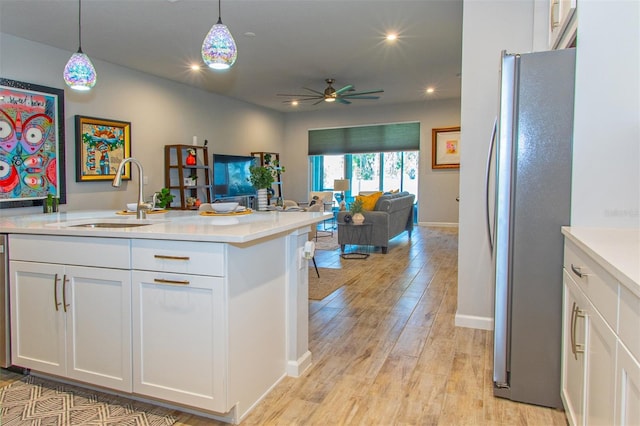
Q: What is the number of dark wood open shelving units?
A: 2